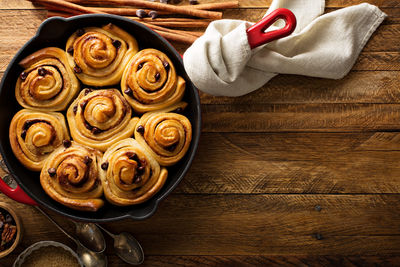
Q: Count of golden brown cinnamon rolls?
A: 8